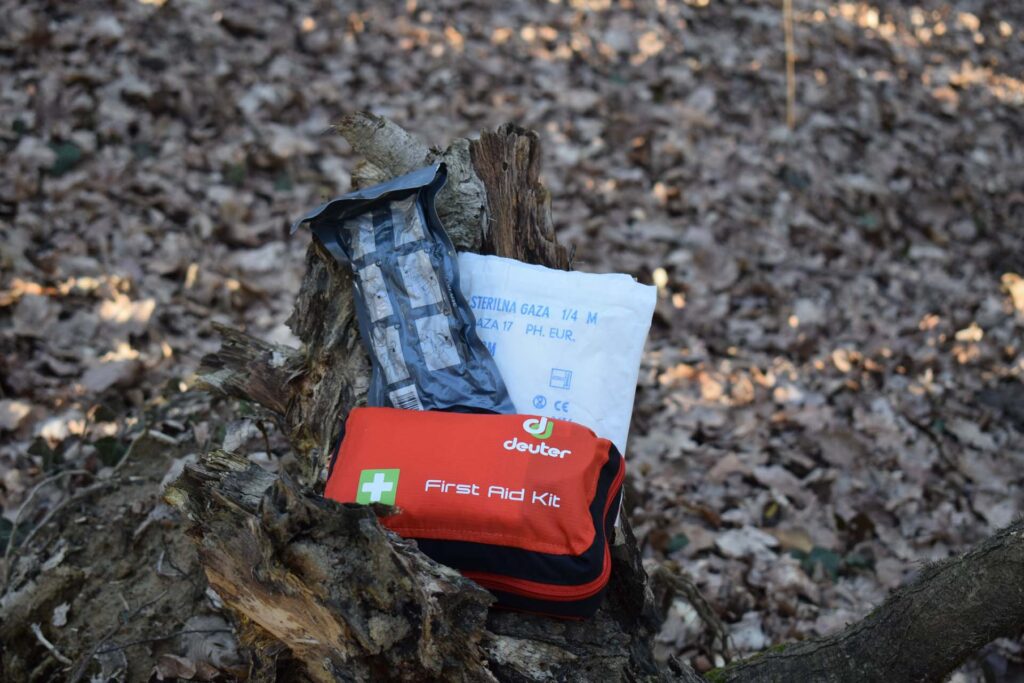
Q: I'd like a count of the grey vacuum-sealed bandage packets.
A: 1